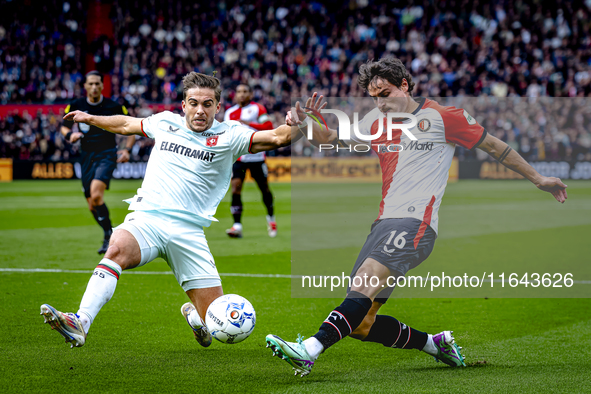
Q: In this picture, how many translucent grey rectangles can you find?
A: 1